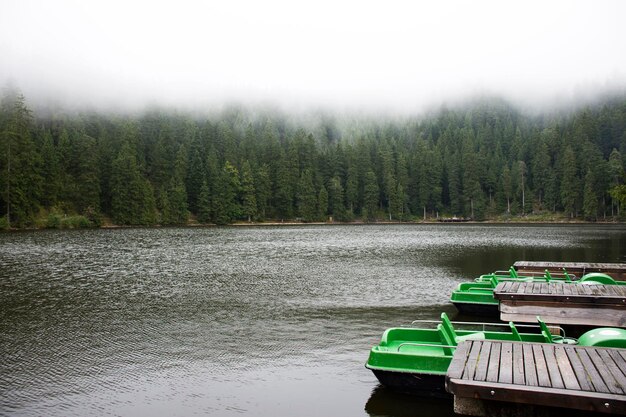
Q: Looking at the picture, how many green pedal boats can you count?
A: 3